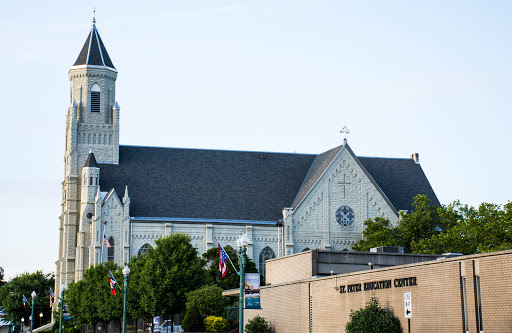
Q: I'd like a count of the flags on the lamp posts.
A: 4